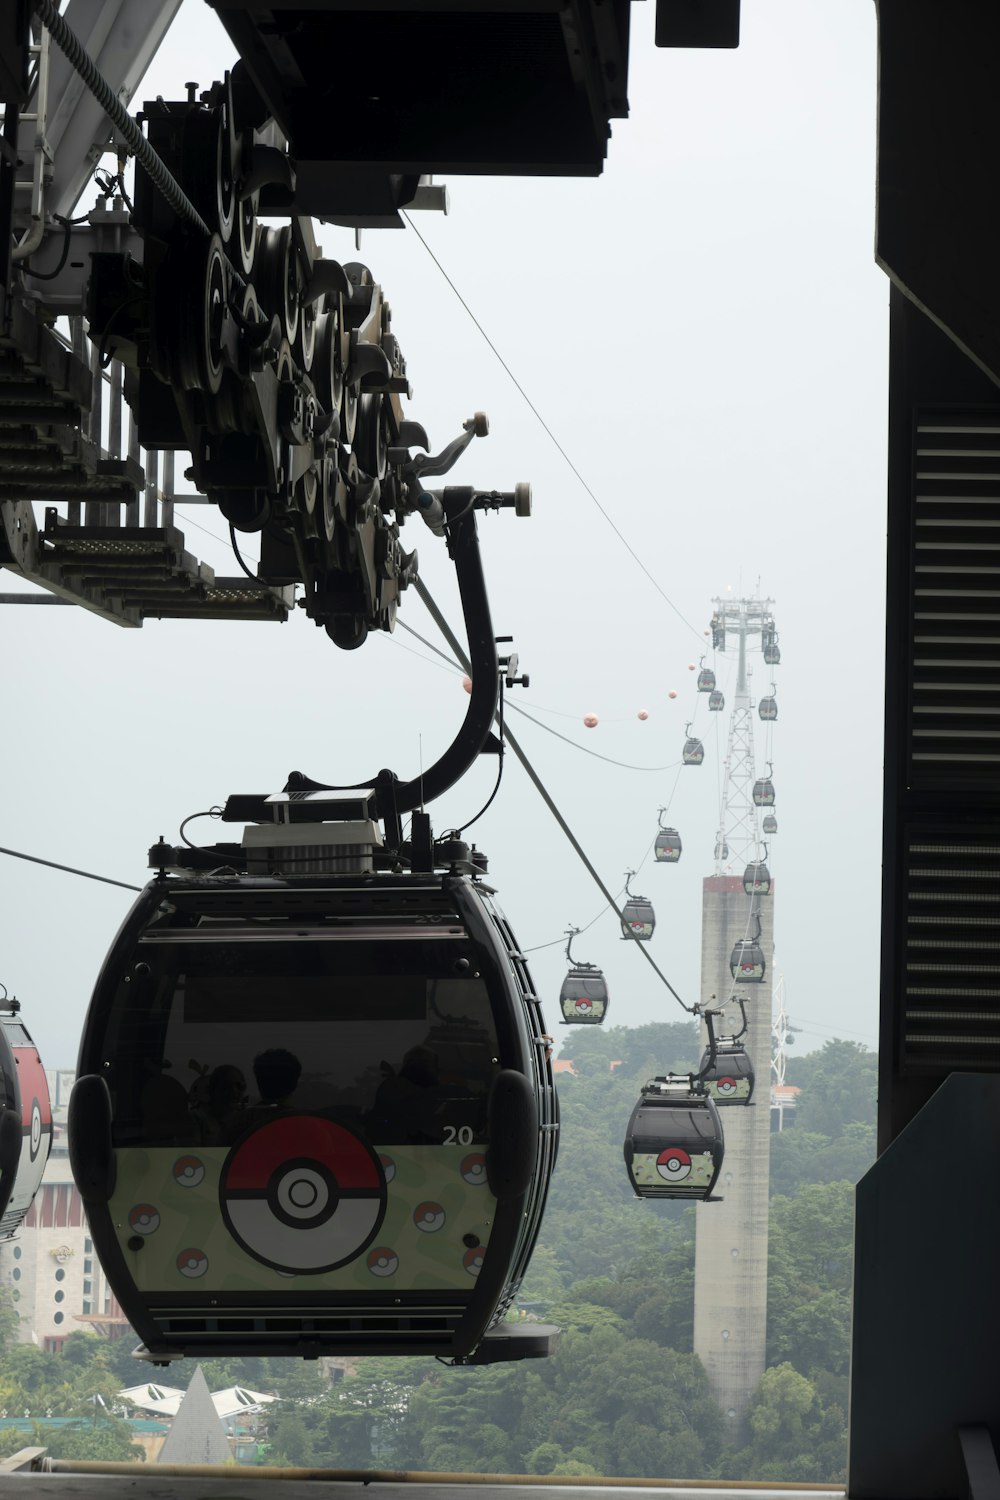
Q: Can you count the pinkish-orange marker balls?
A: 6